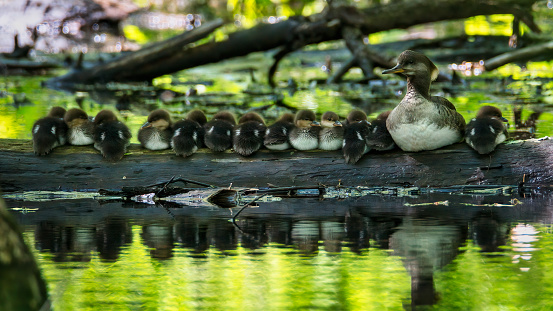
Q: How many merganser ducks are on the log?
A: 14